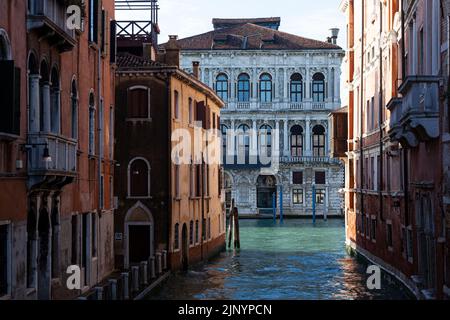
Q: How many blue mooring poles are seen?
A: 3